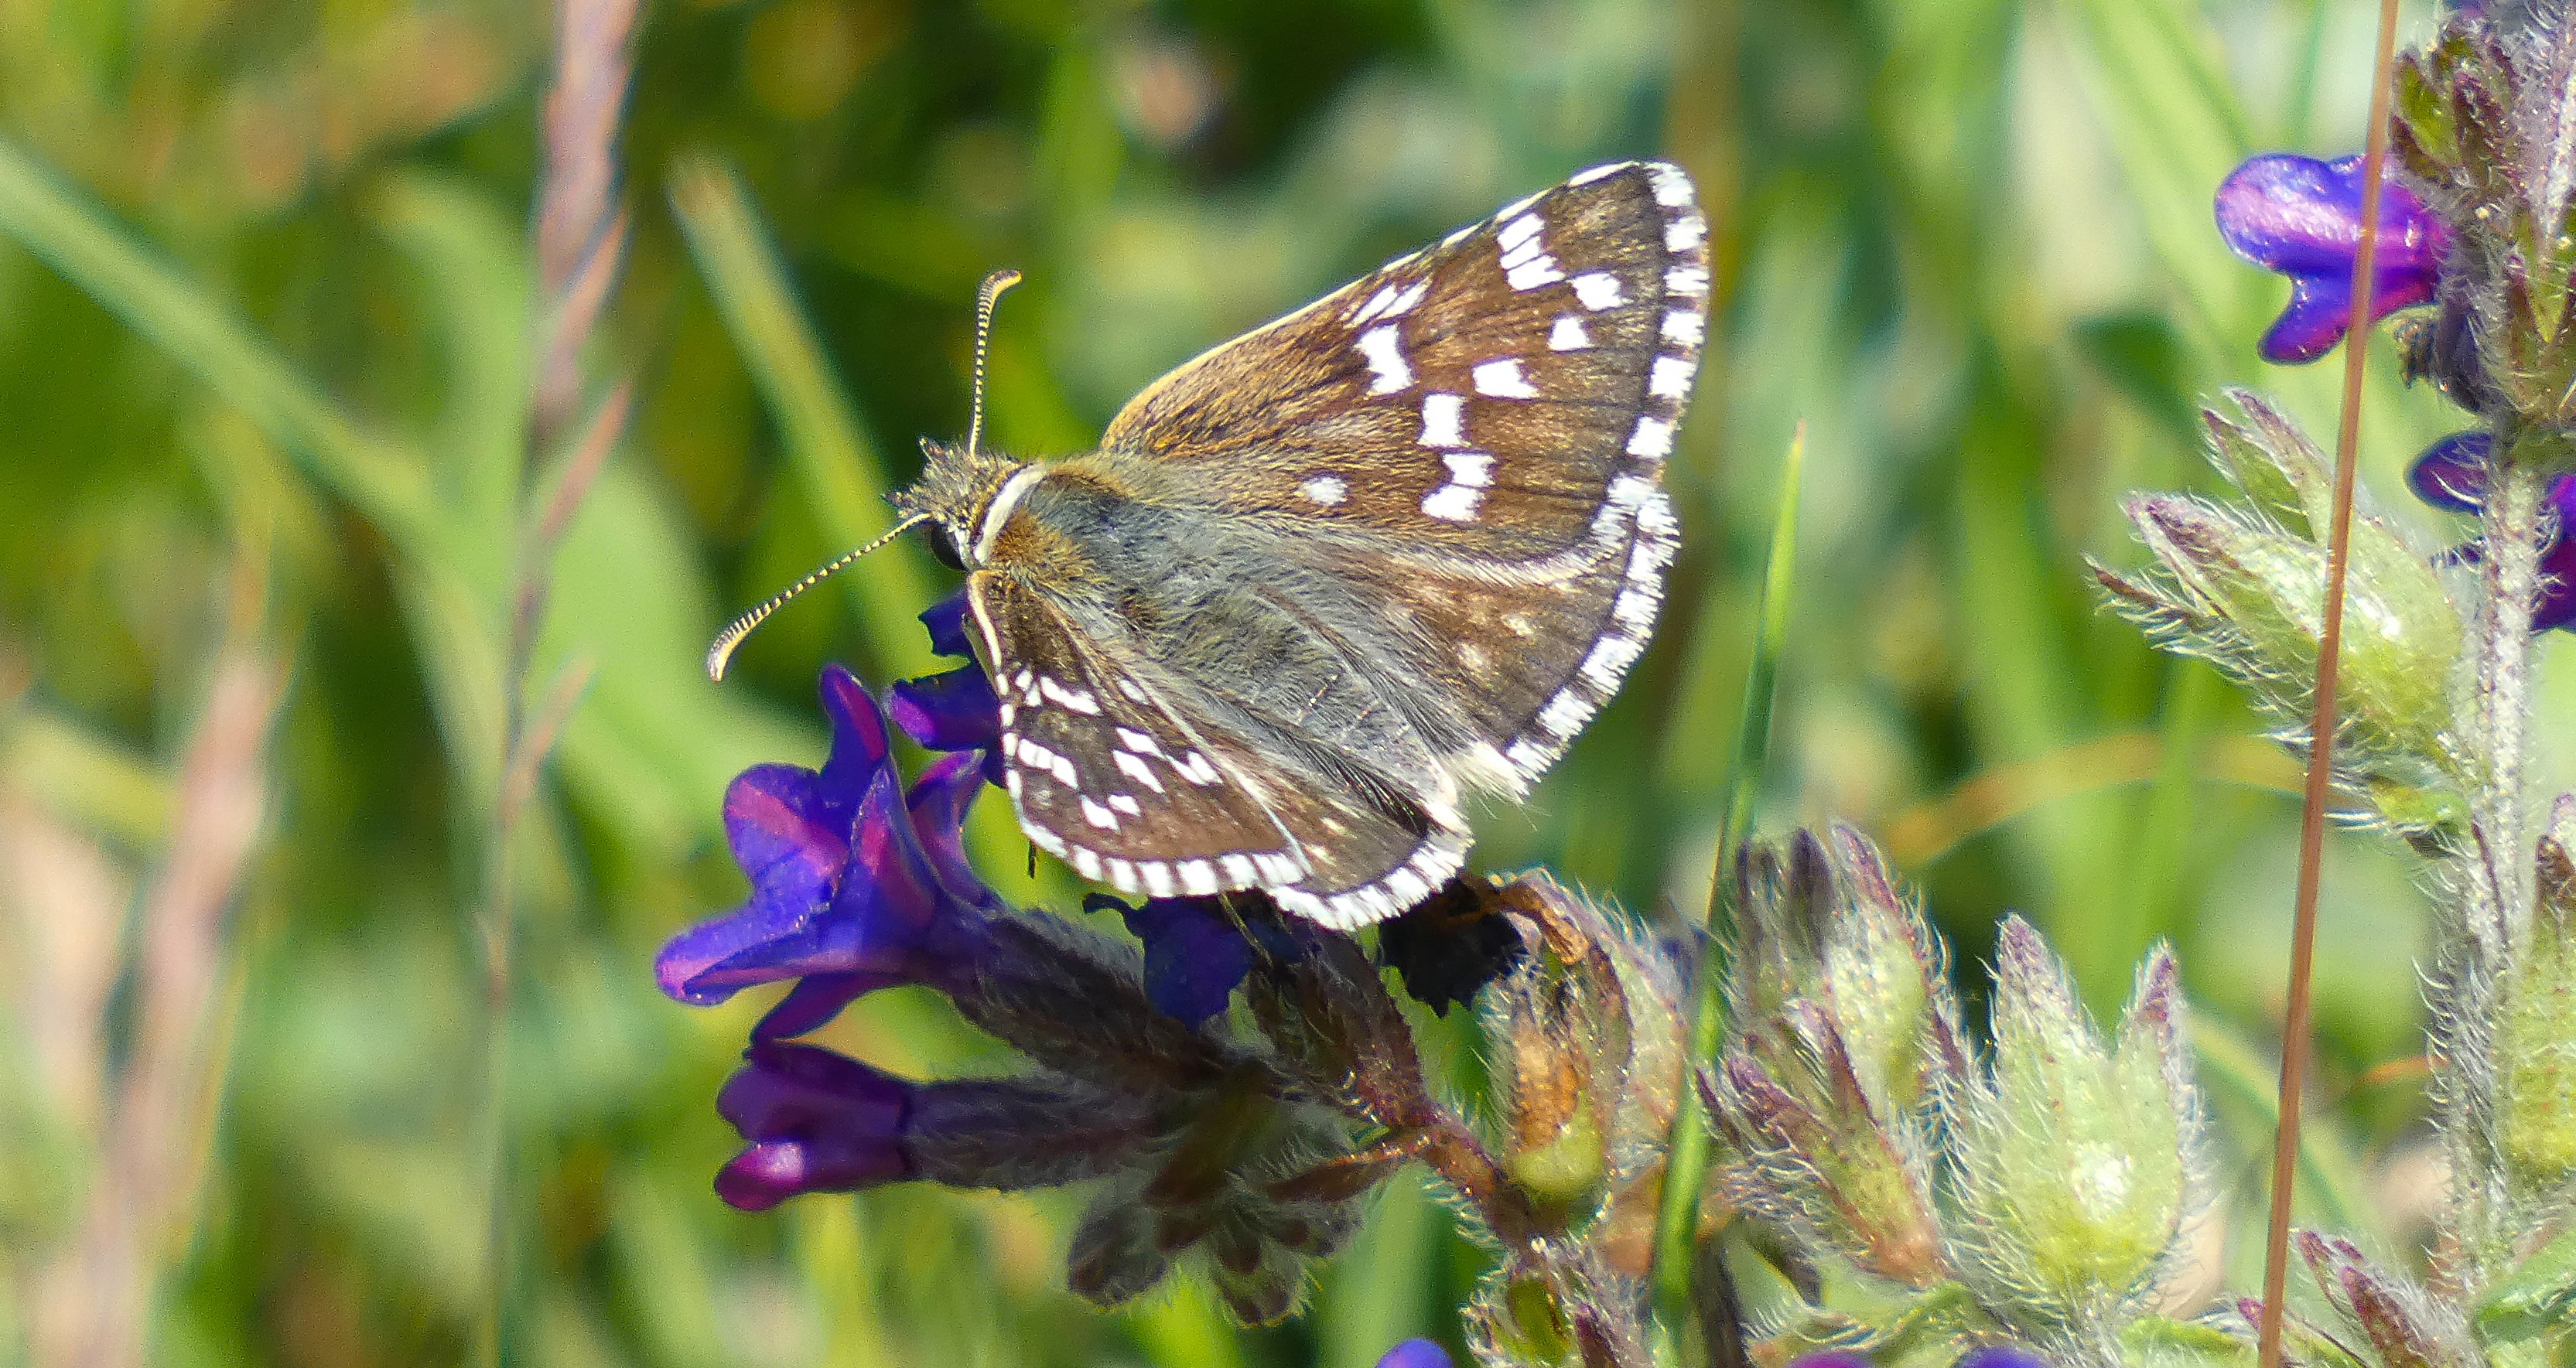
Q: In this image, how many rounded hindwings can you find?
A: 2